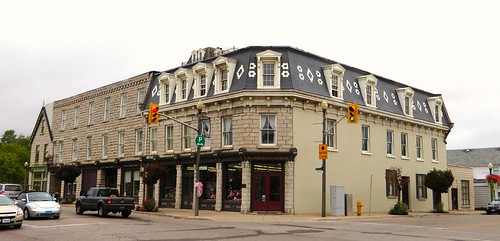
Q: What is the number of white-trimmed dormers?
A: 9